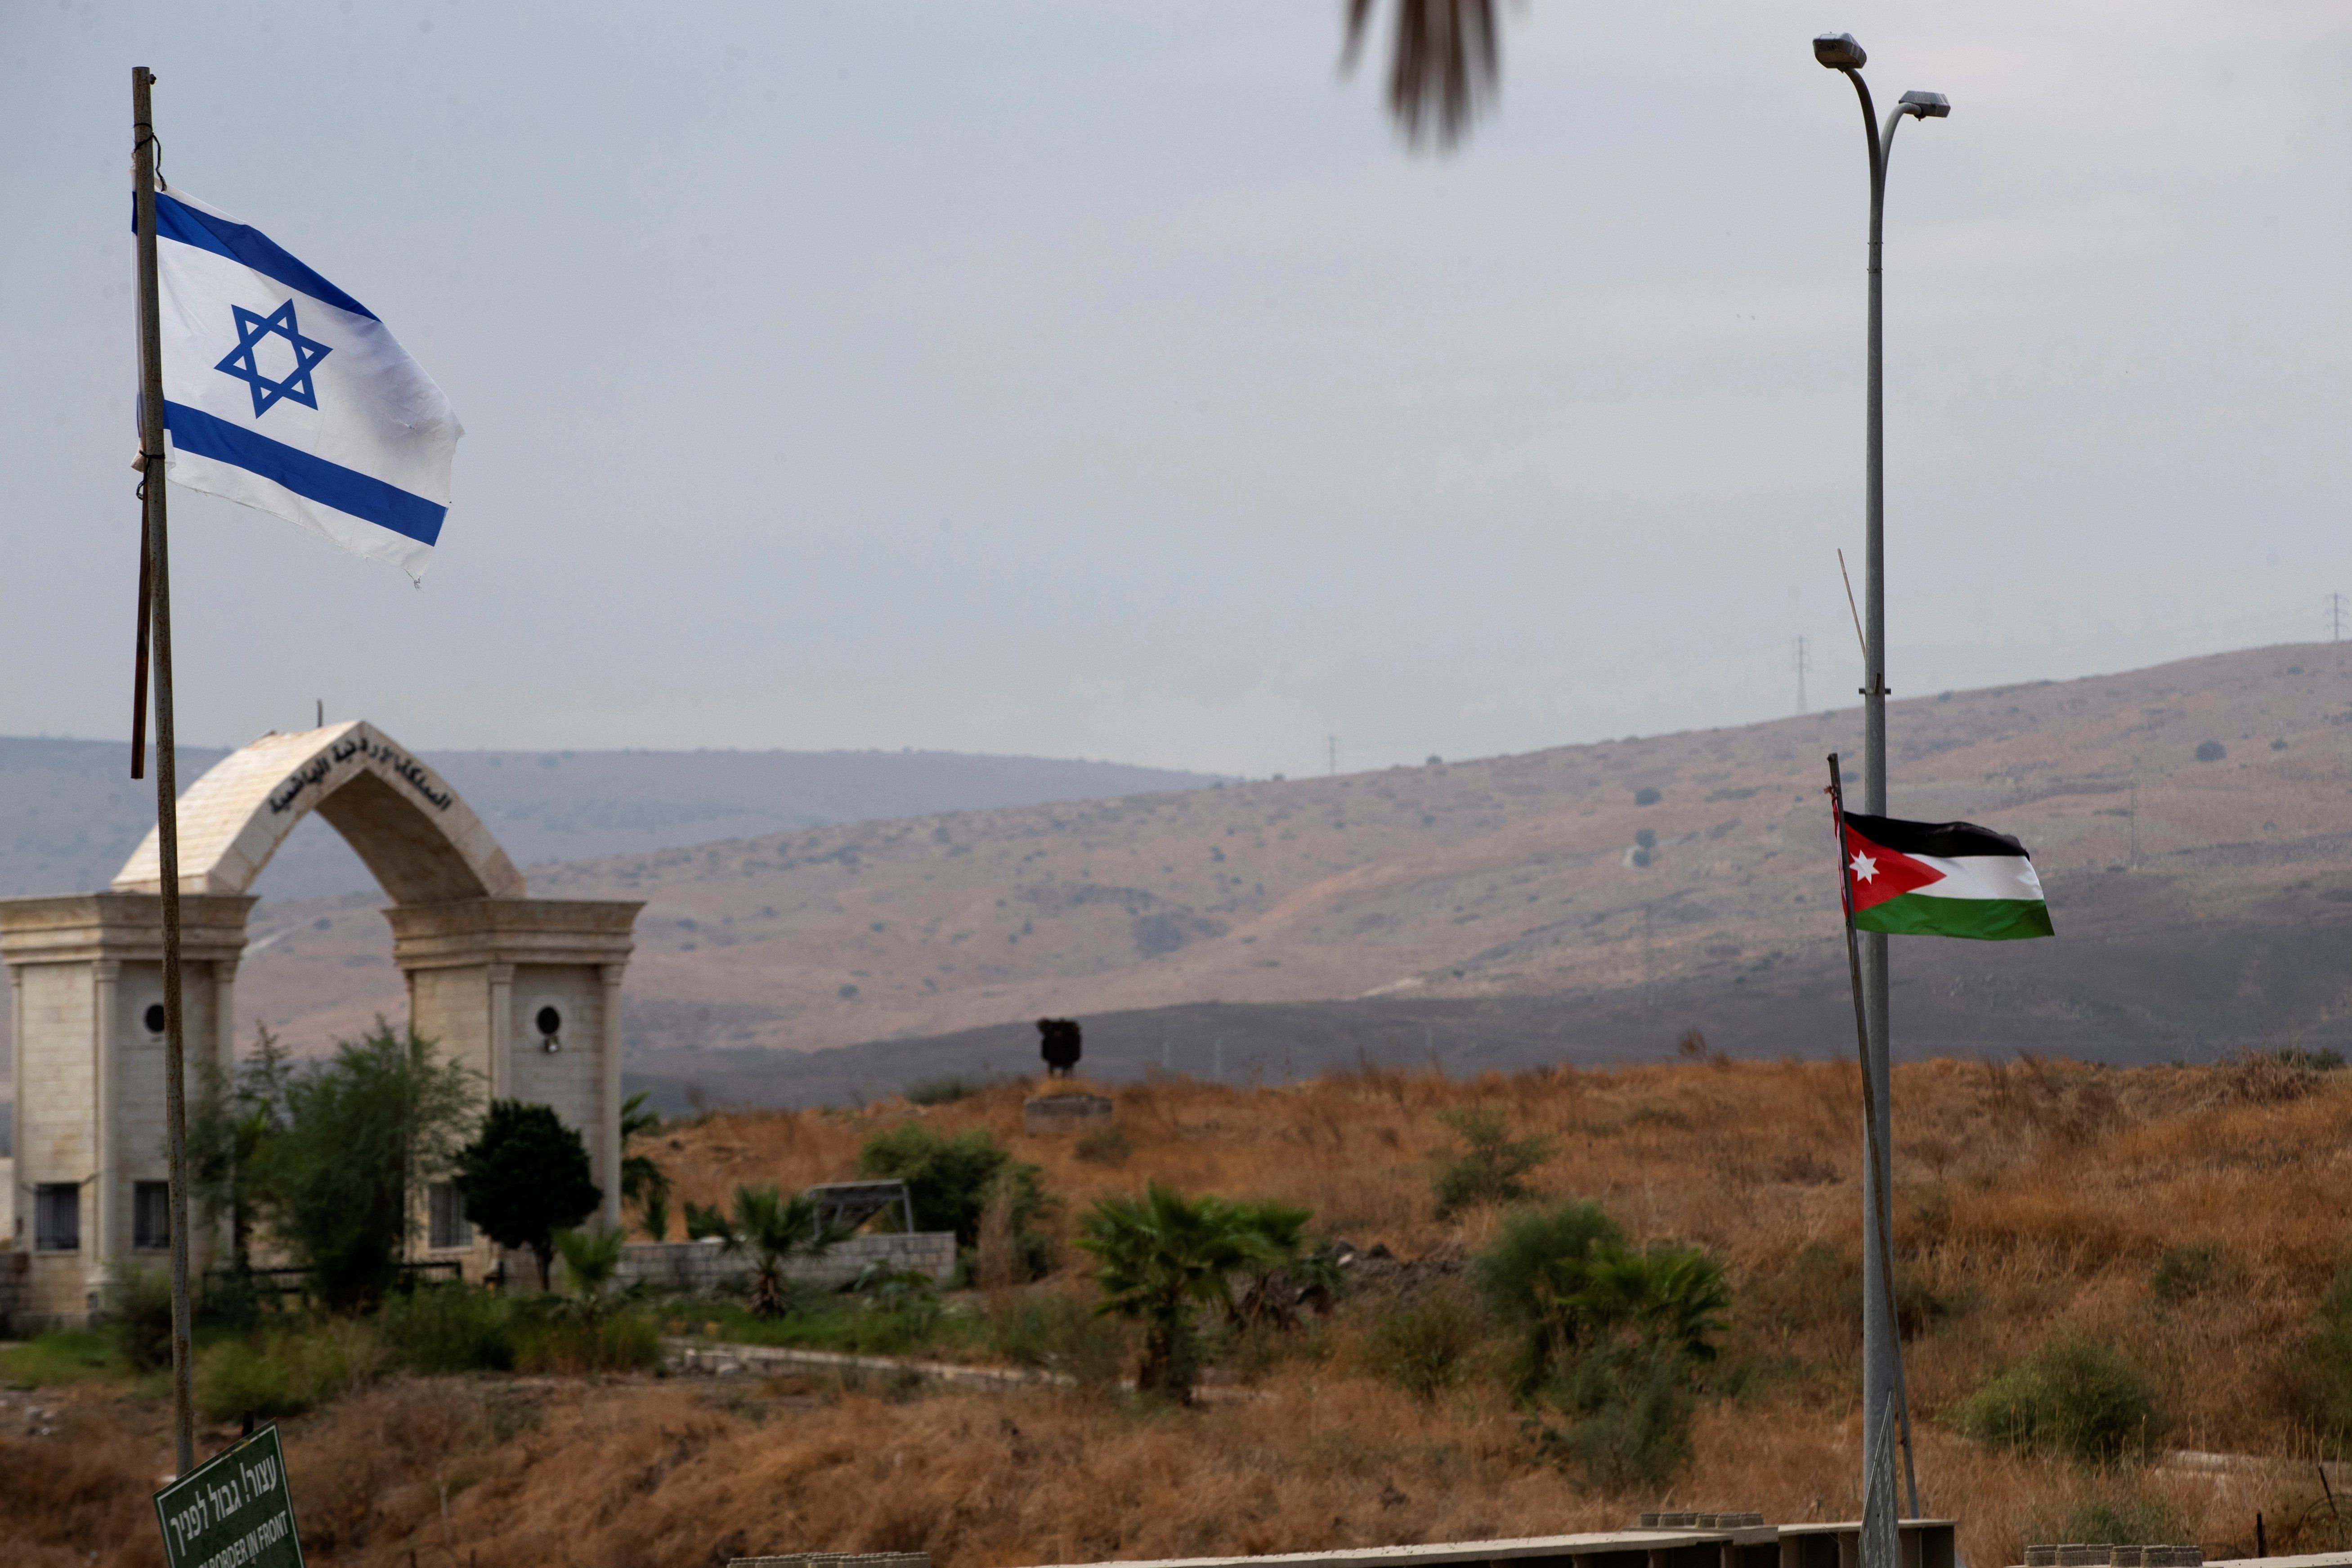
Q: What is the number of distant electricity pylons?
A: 3